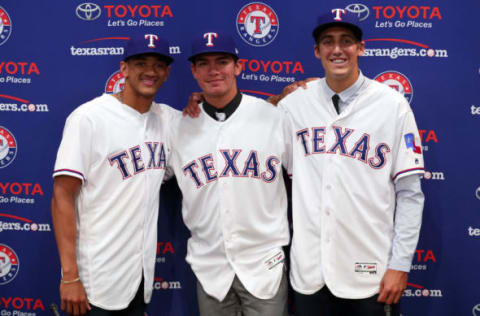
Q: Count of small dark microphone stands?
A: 2